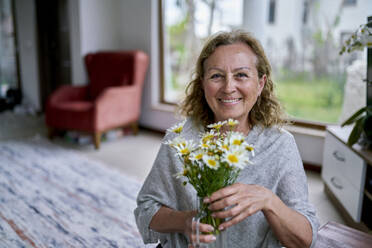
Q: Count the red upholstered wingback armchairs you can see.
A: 1